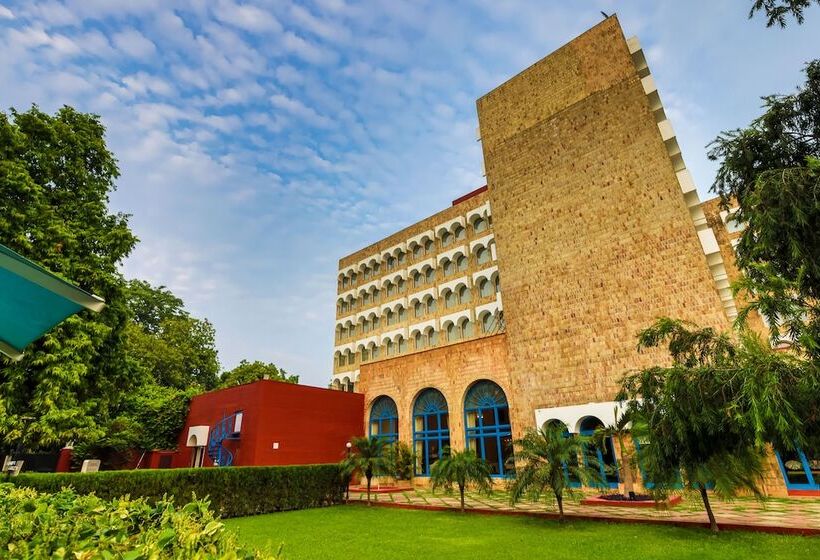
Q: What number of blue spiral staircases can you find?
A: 1